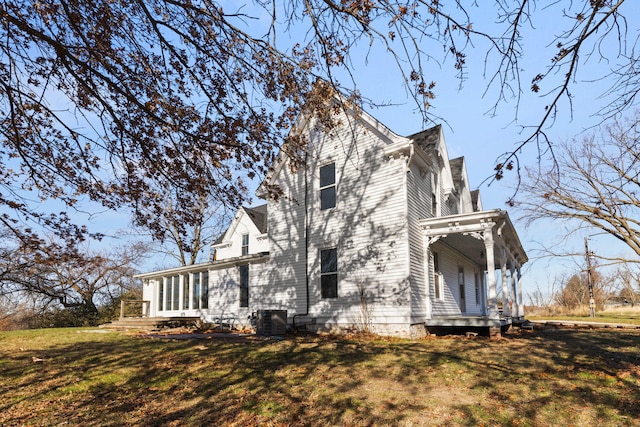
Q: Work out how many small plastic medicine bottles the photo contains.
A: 0